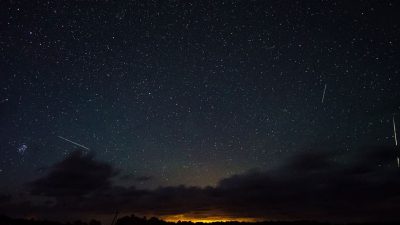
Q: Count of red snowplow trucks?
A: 0